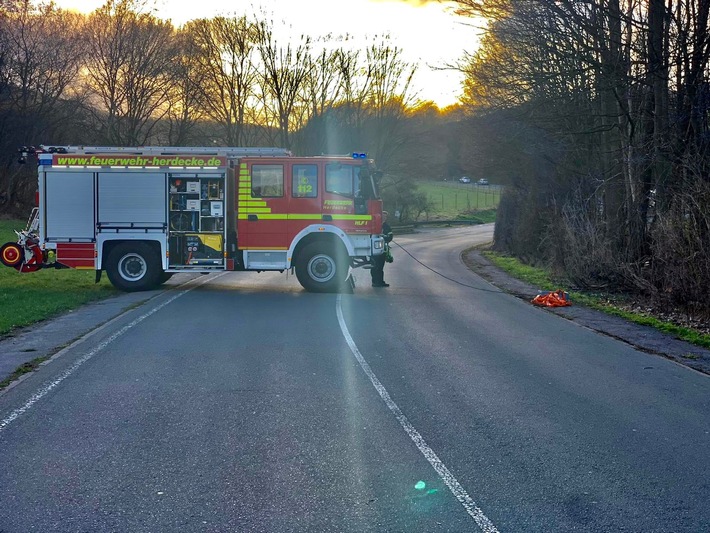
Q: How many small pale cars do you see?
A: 2